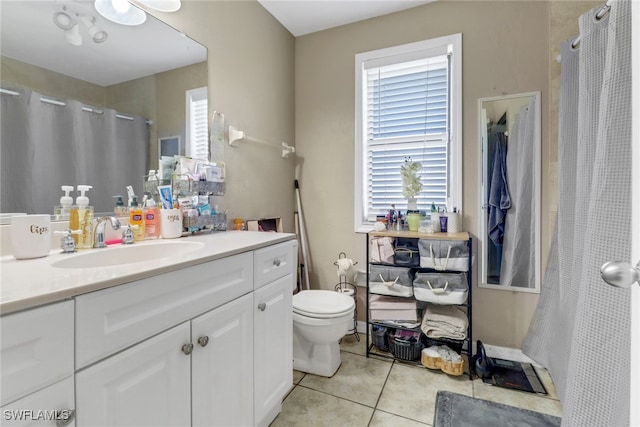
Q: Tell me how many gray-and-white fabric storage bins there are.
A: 3